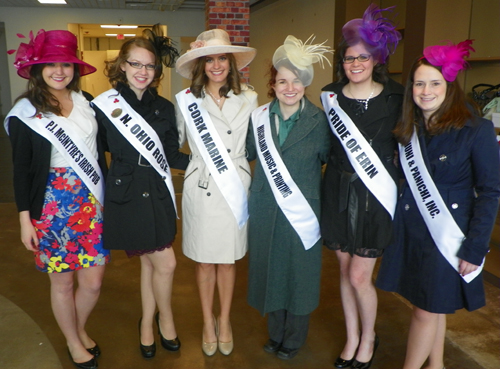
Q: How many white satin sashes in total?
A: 6